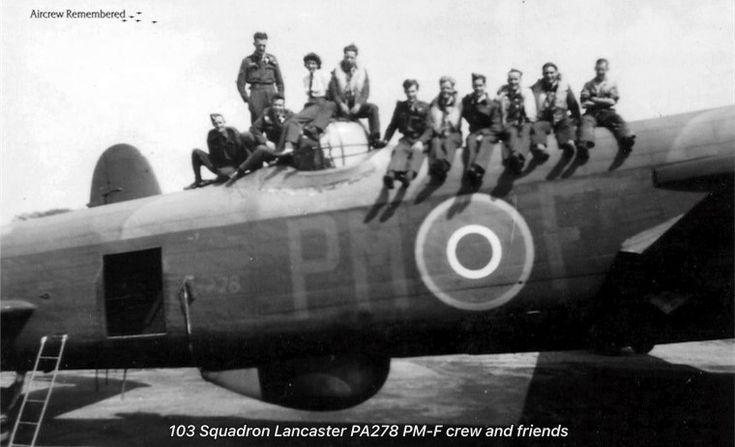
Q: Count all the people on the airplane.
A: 11